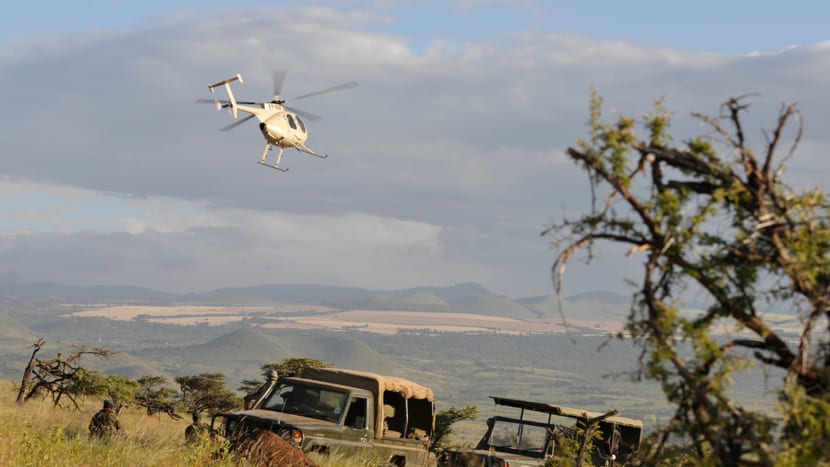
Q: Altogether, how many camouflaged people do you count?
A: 2